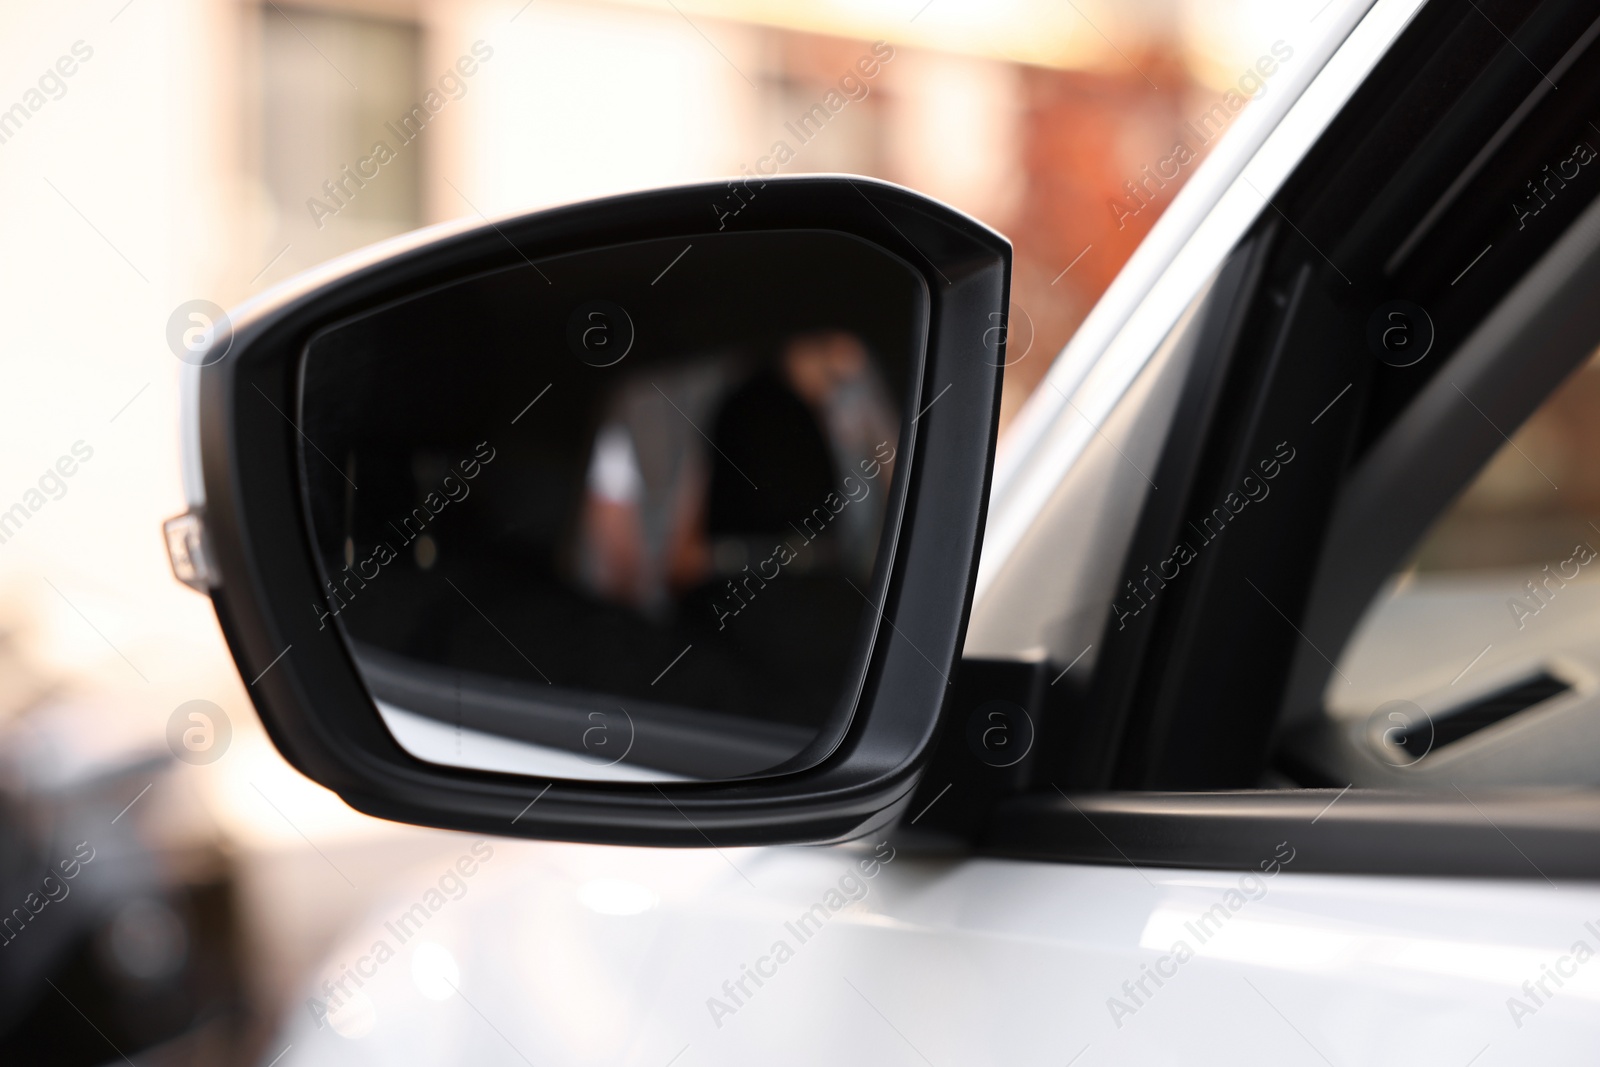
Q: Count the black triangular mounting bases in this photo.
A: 1